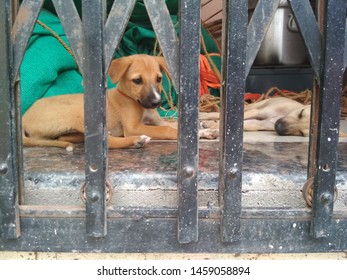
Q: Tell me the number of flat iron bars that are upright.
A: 5